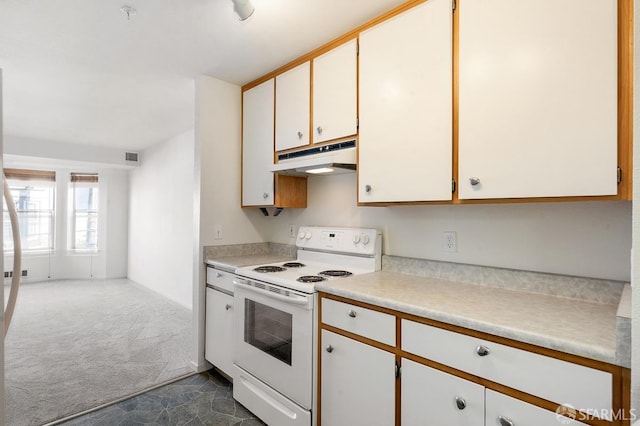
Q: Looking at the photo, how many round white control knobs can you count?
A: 4